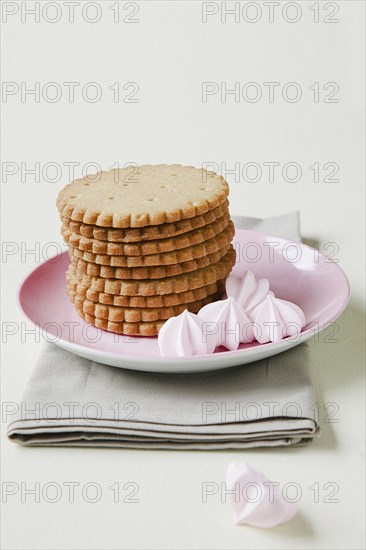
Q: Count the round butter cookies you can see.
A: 9